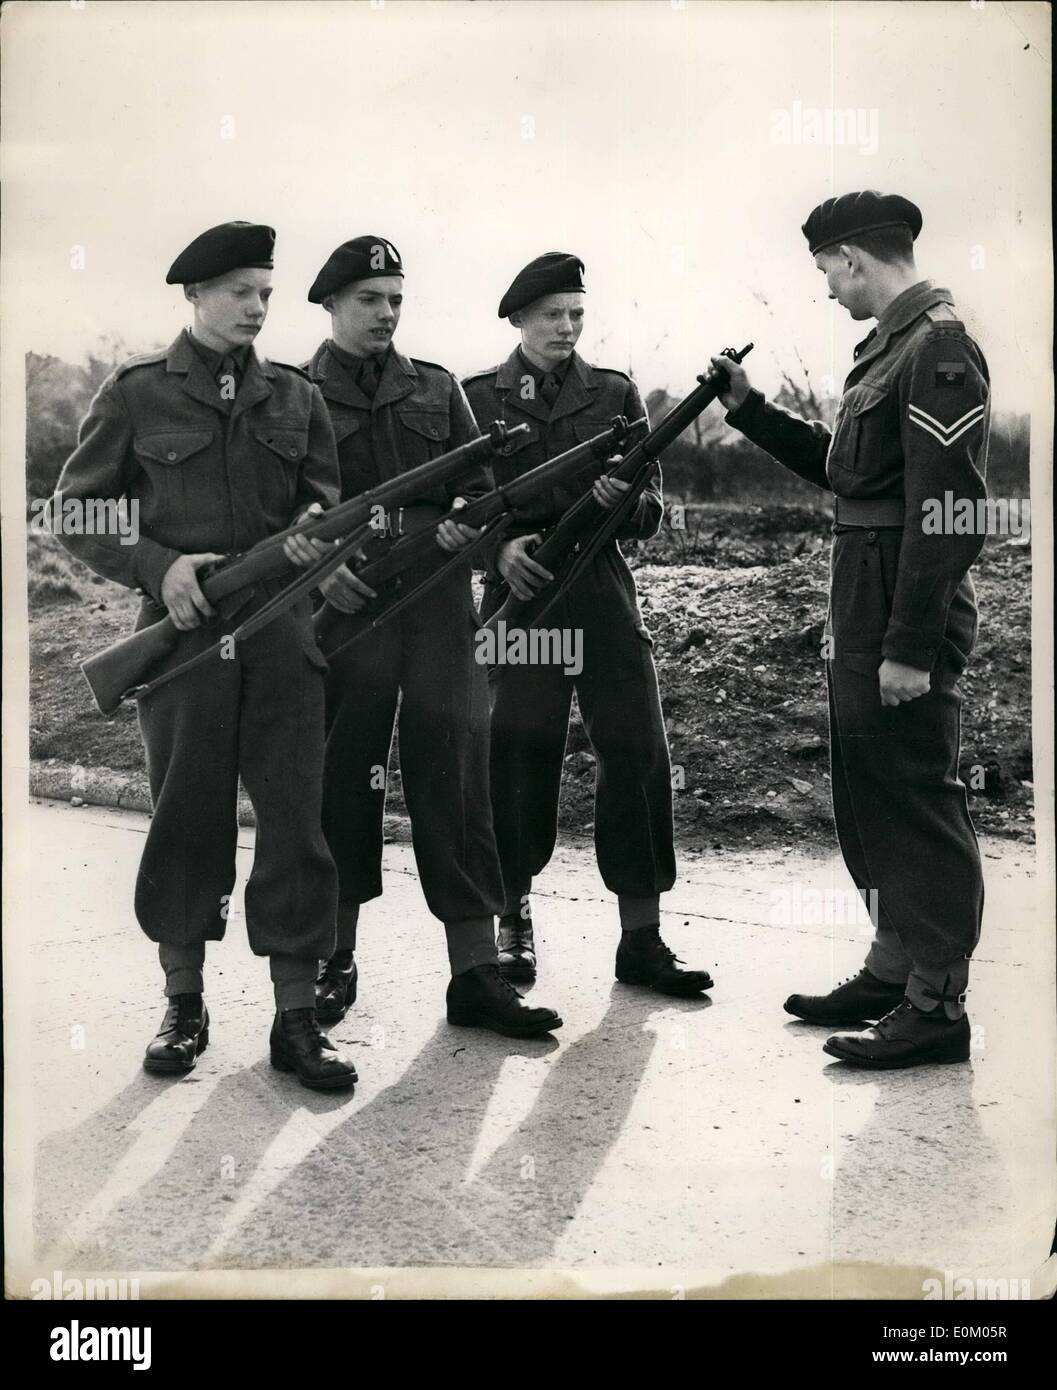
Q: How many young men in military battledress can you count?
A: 4